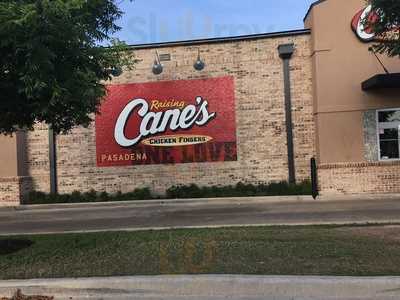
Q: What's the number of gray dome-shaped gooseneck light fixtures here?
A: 3